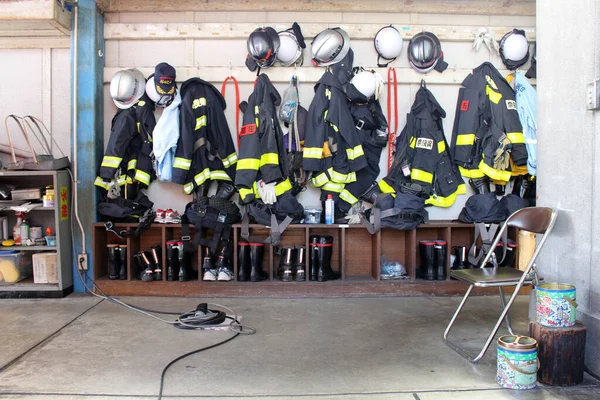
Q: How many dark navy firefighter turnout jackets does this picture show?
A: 6